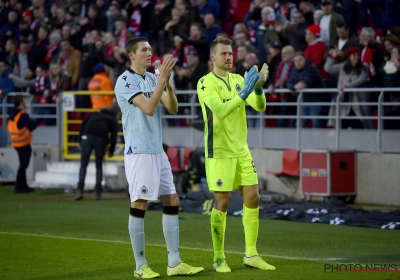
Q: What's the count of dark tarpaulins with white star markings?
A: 1